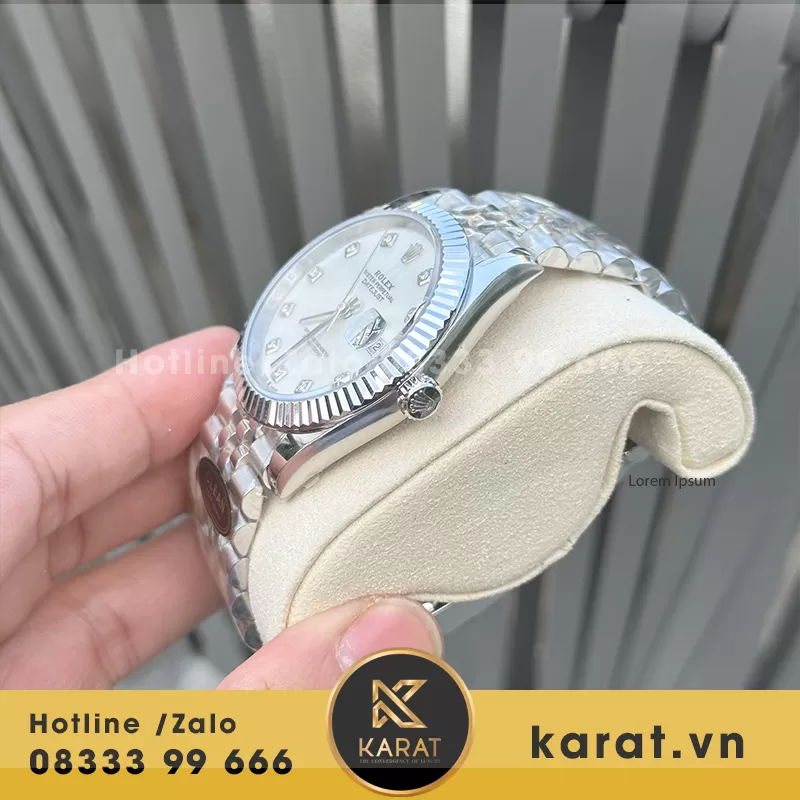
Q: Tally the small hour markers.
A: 10